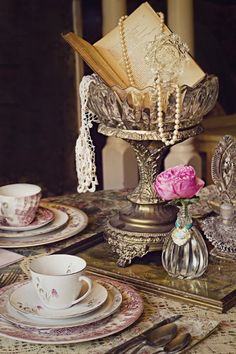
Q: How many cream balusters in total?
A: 2